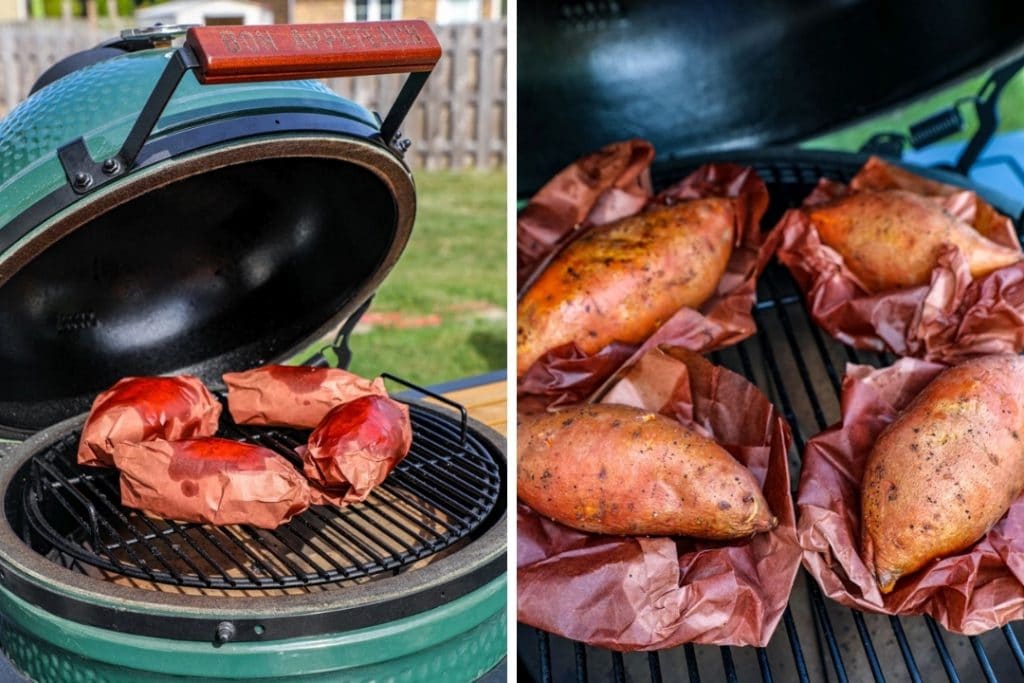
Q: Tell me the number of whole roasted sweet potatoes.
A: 4